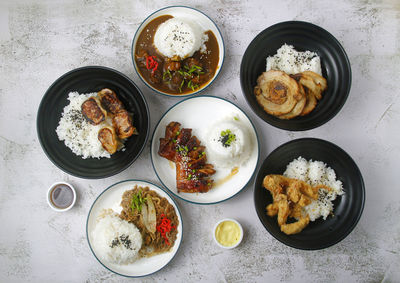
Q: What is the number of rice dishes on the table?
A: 6